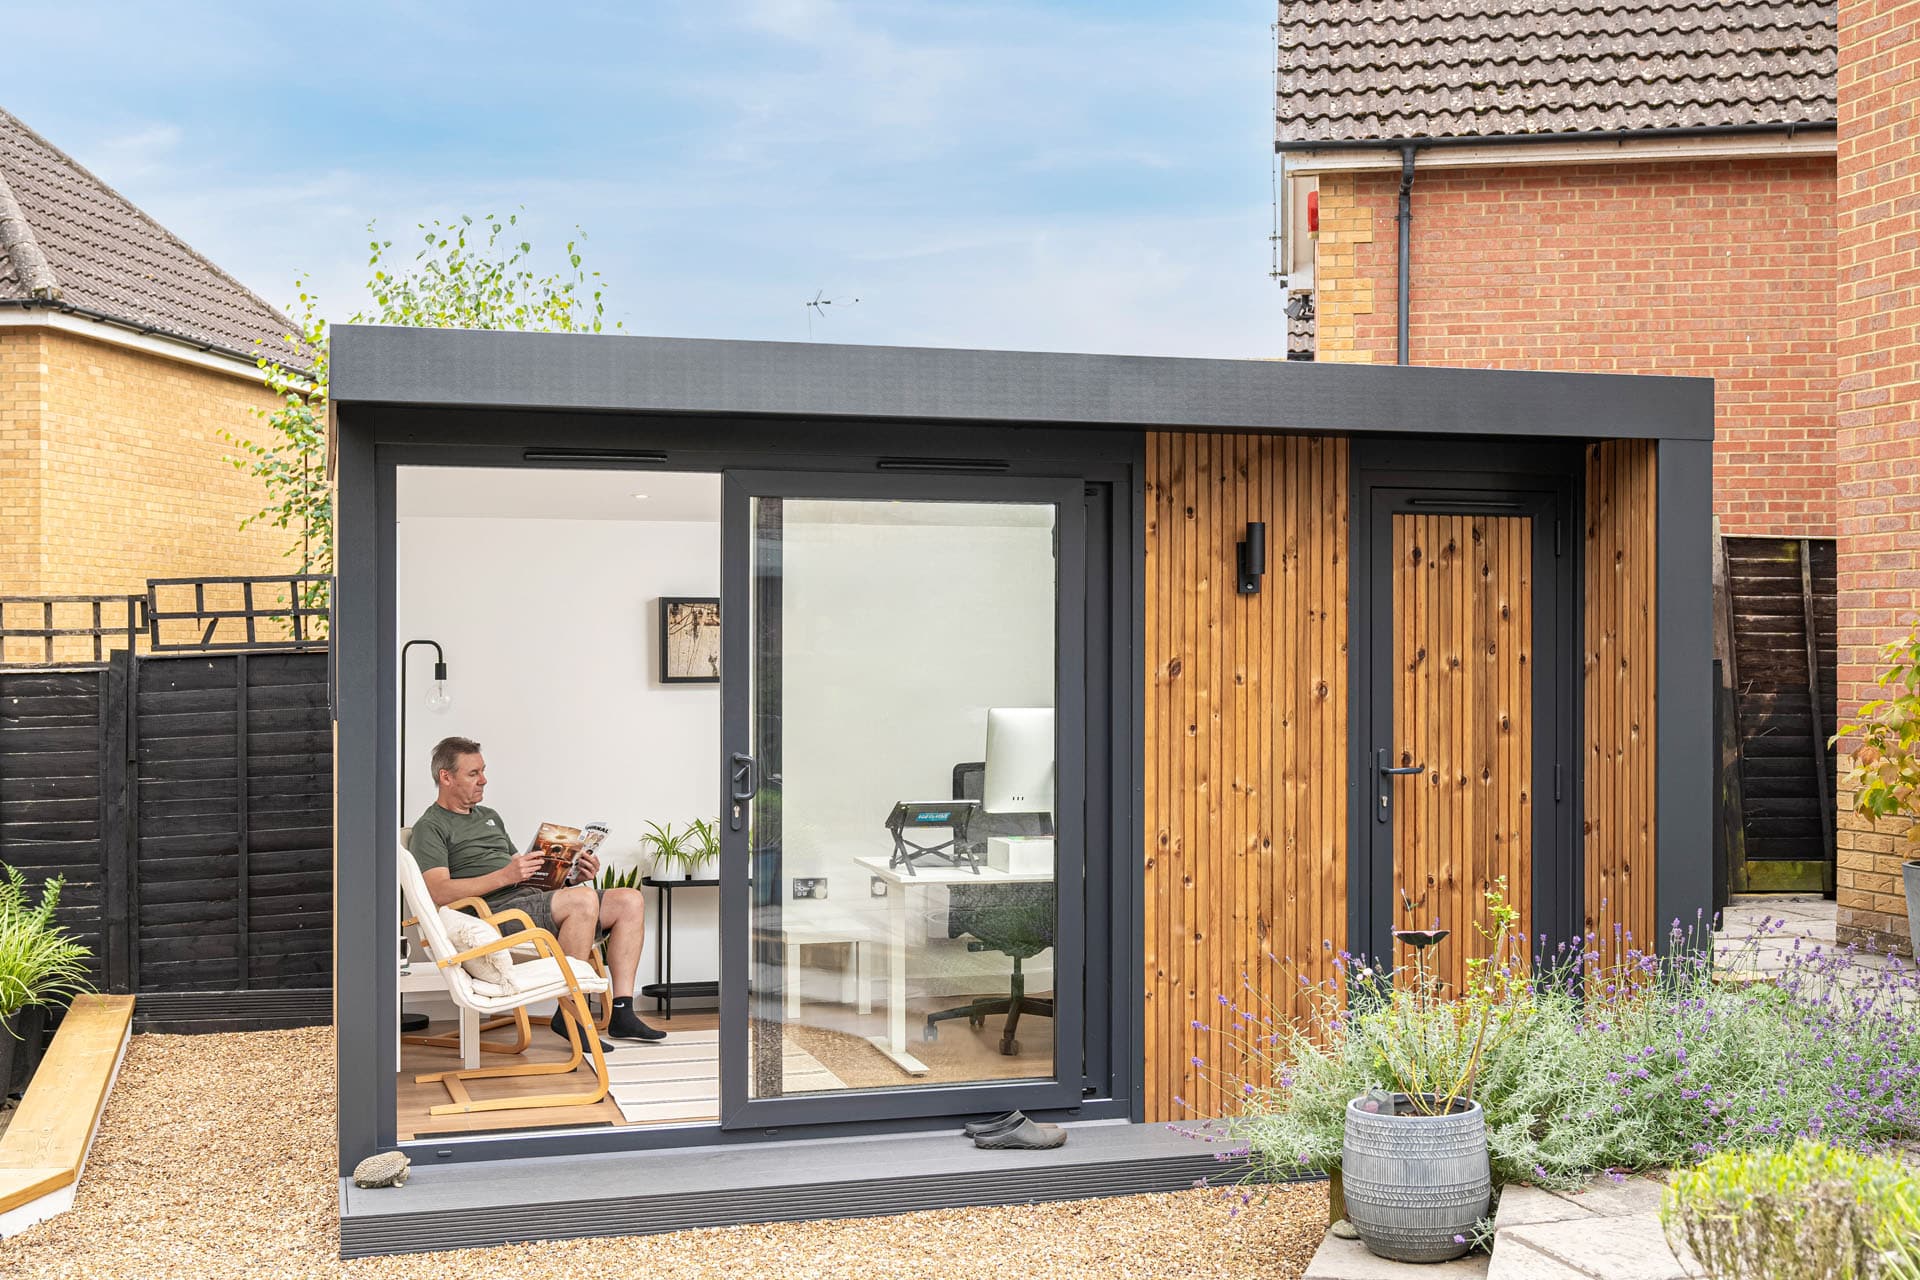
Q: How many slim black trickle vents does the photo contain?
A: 3